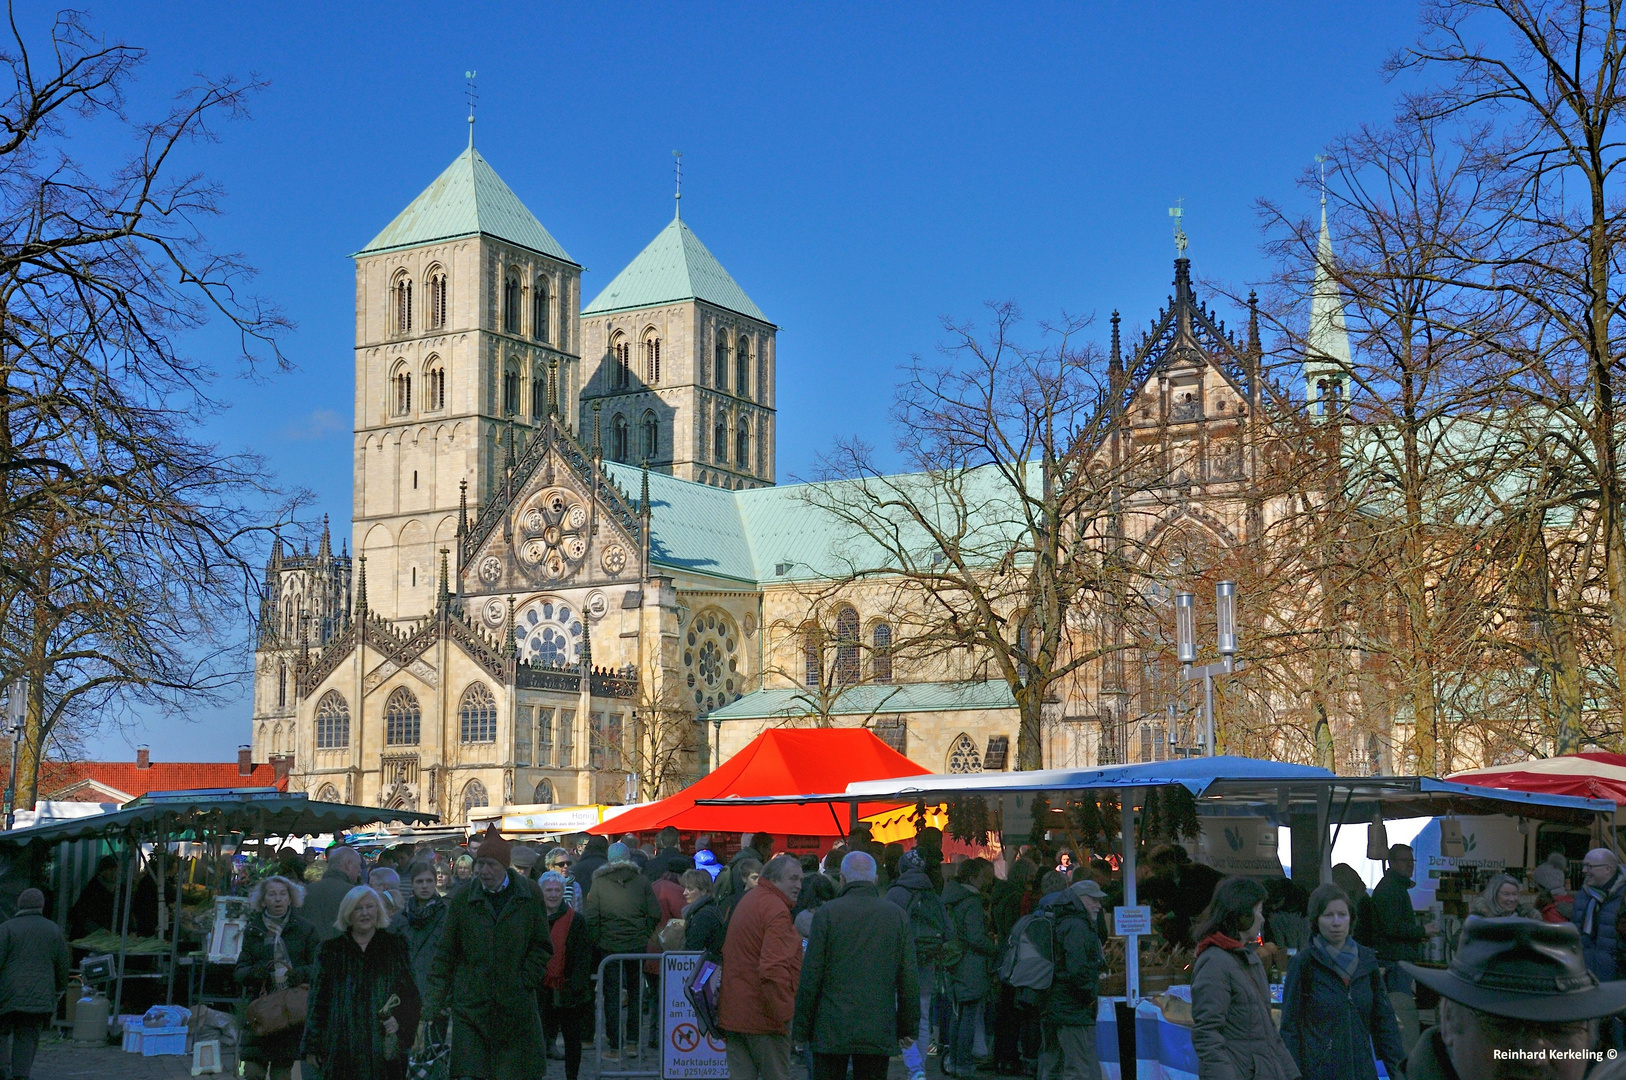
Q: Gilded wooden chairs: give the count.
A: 0